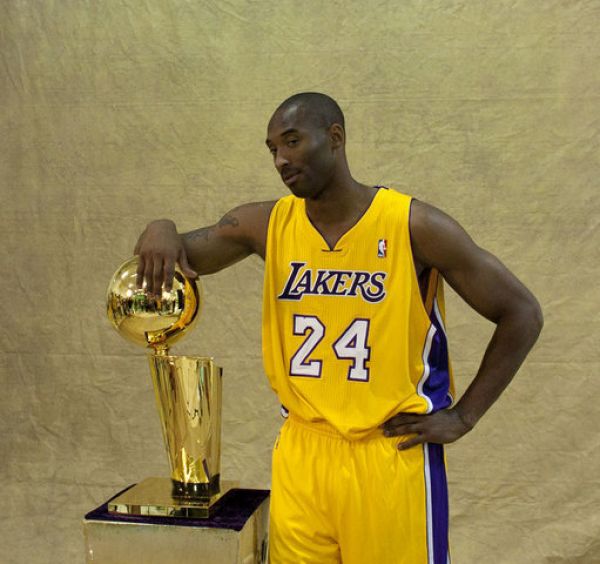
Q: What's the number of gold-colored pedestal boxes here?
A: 1